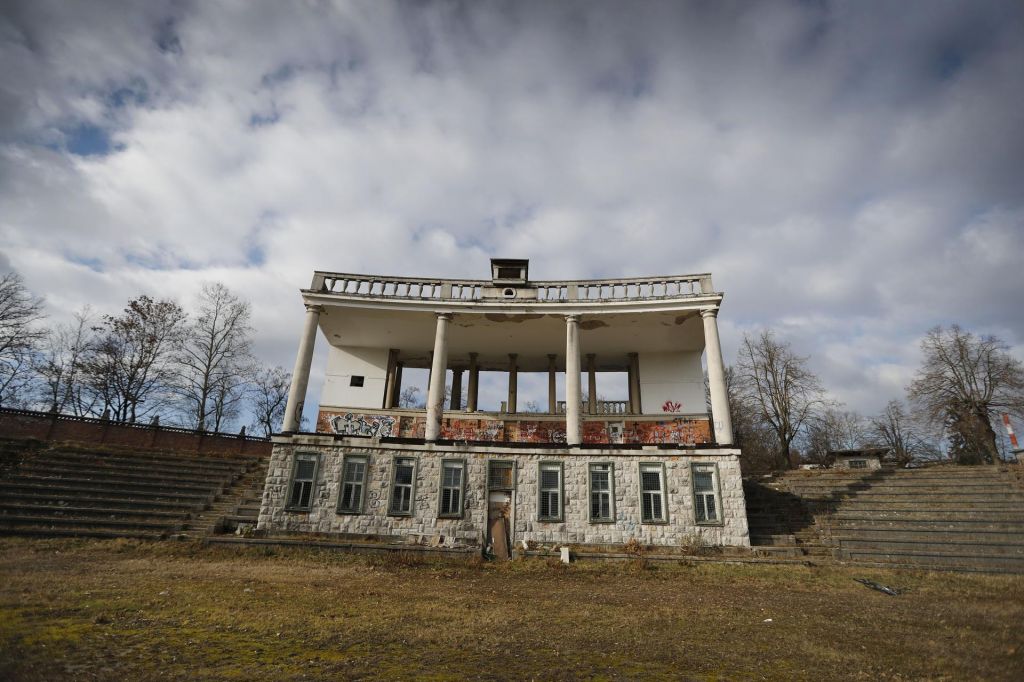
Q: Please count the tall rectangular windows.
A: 8